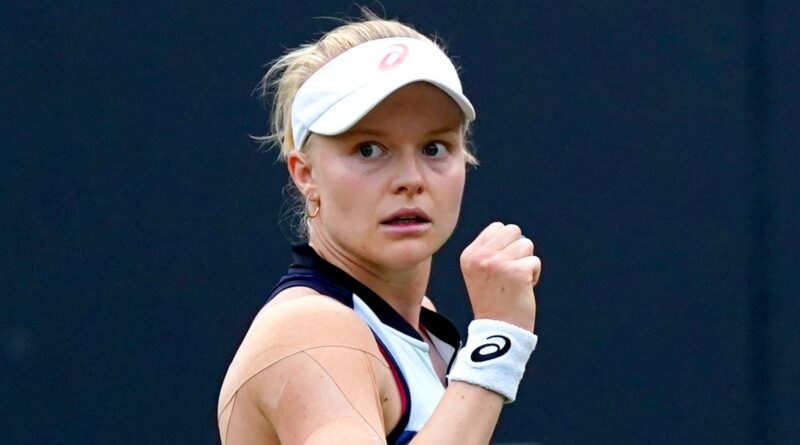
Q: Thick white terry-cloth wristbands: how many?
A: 1